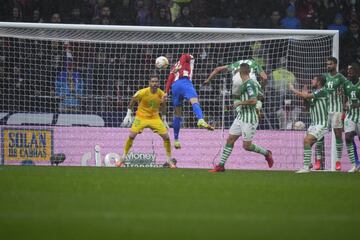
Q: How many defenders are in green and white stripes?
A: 5